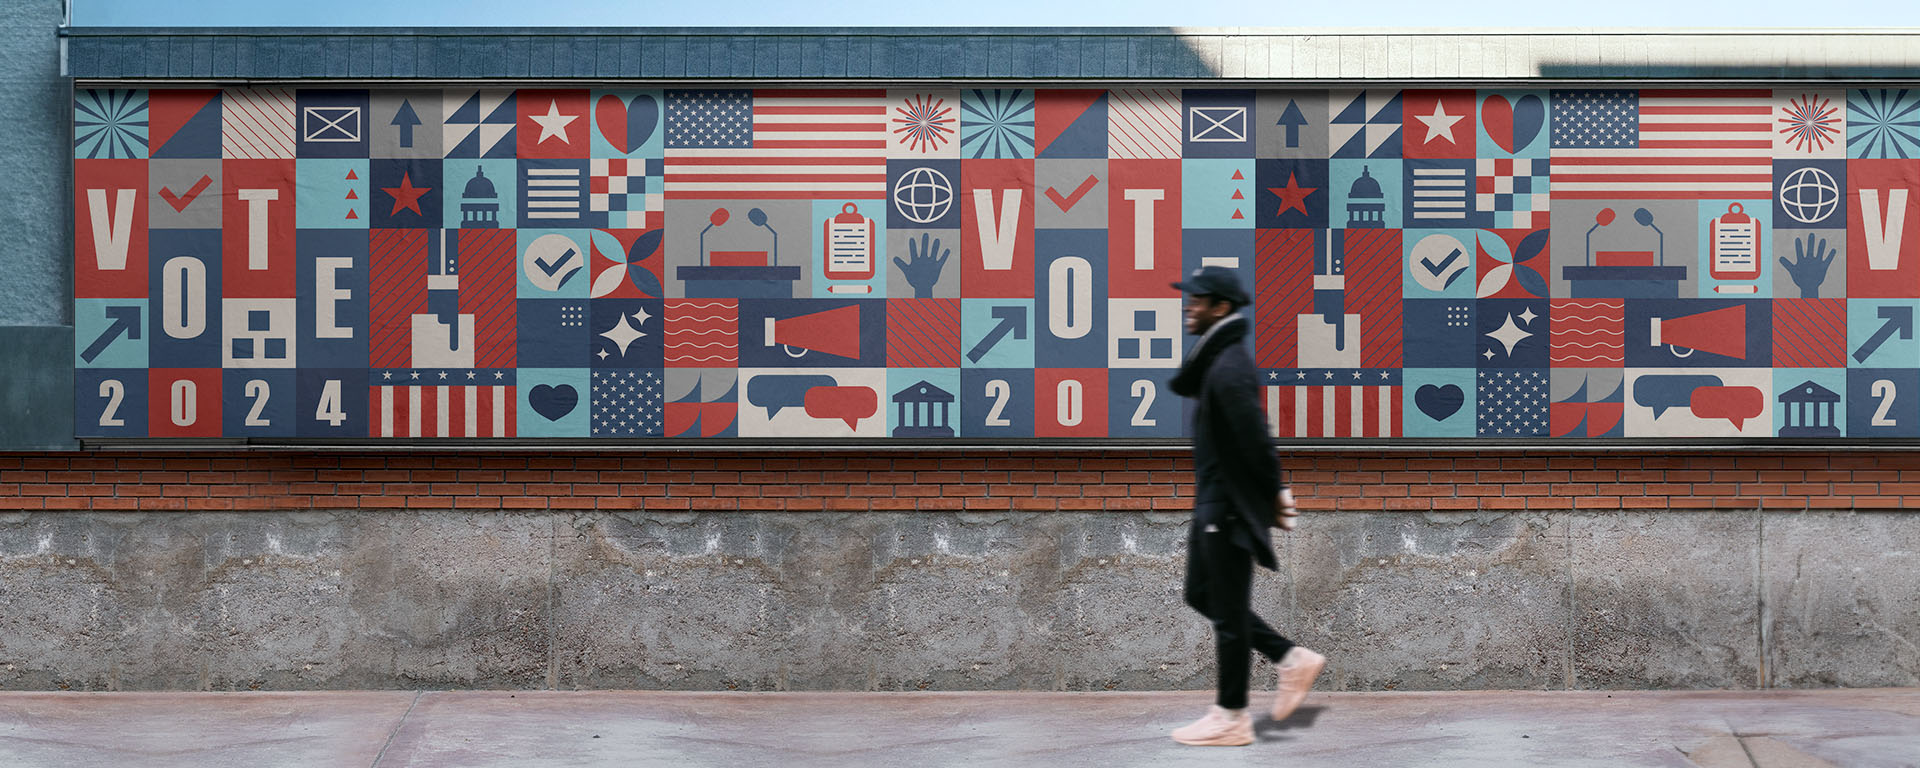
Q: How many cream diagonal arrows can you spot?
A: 0